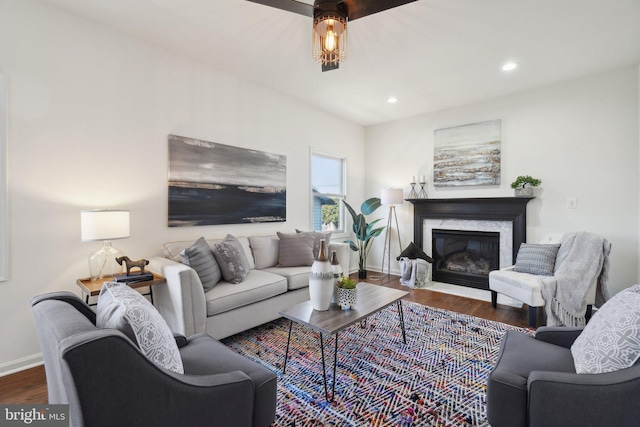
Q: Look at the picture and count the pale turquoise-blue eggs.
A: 0